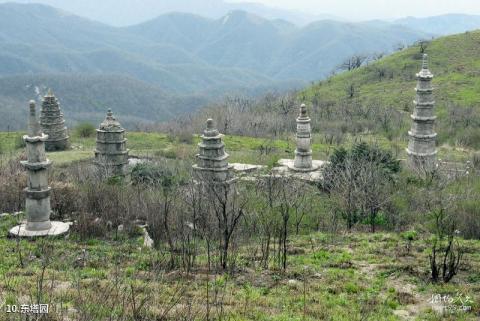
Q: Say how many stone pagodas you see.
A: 6